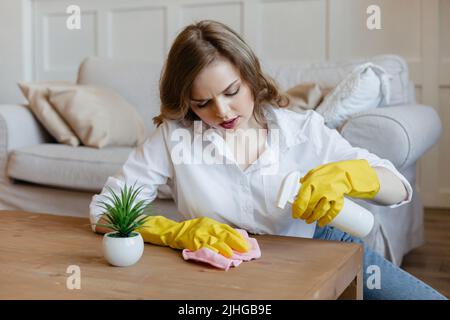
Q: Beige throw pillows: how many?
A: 3